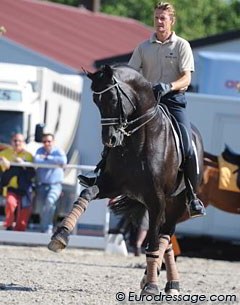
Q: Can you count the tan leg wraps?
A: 4